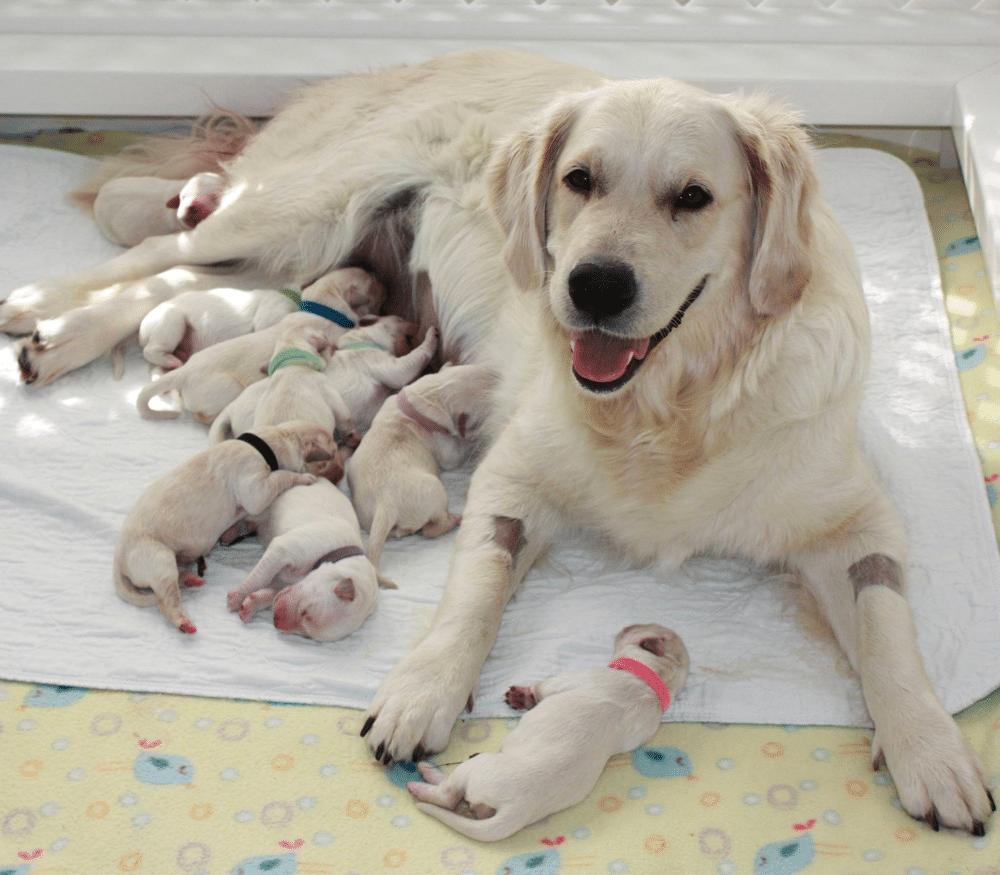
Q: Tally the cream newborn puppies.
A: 9